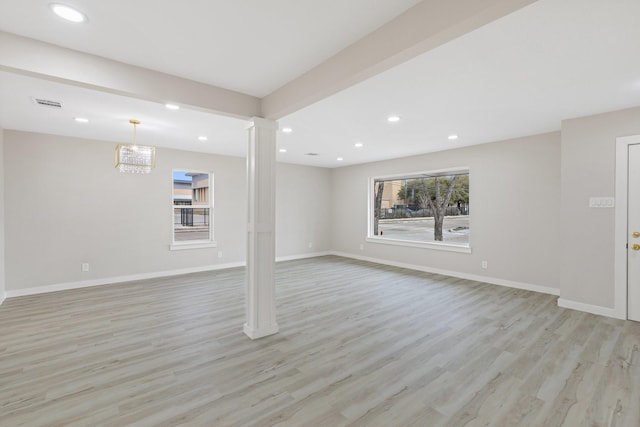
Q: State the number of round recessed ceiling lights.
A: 10